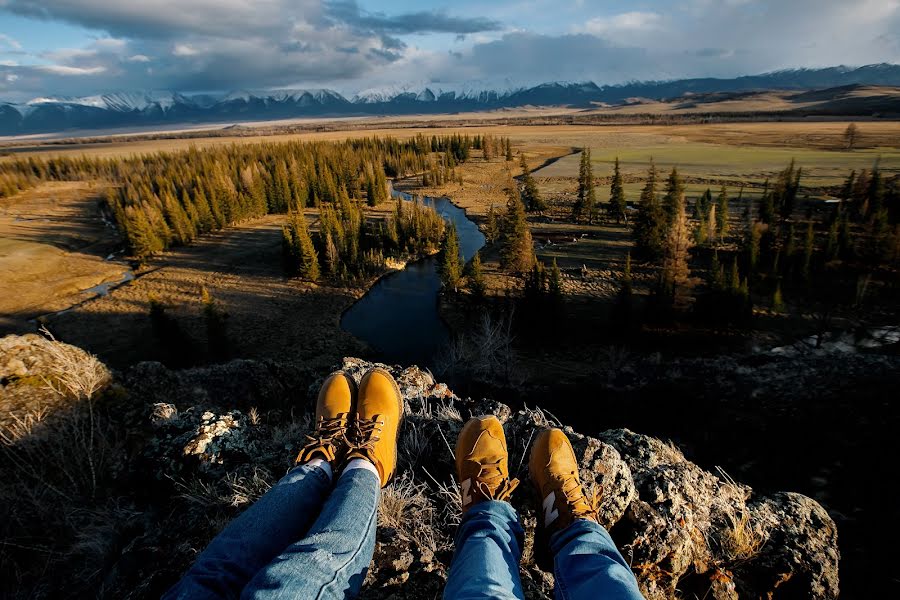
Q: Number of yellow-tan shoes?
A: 4